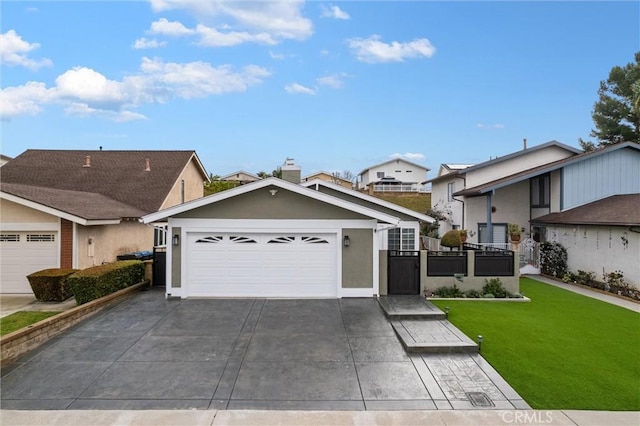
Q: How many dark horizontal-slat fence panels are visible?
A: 2